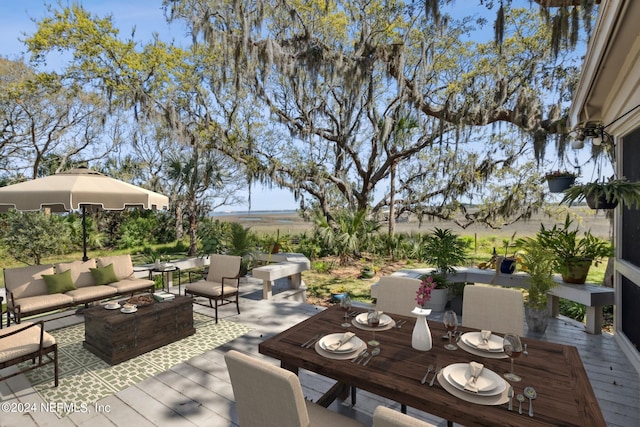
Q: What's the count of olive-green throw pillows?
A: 2